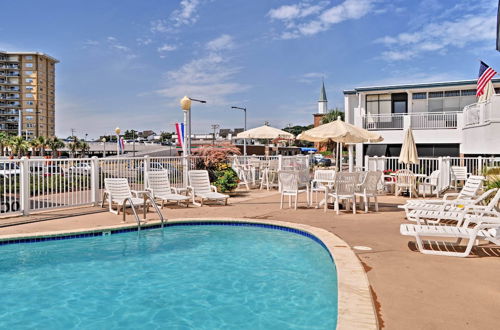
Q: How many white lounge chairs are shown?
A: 7